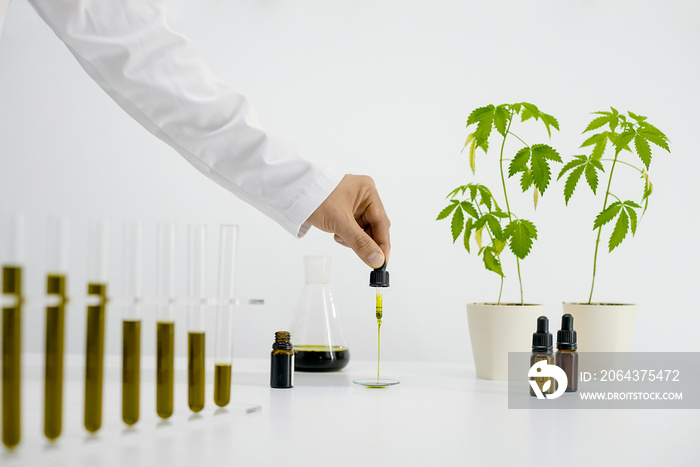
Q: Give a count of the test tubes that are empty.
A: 0